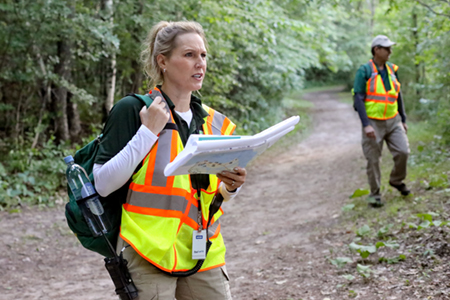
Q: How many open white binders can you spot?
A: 1